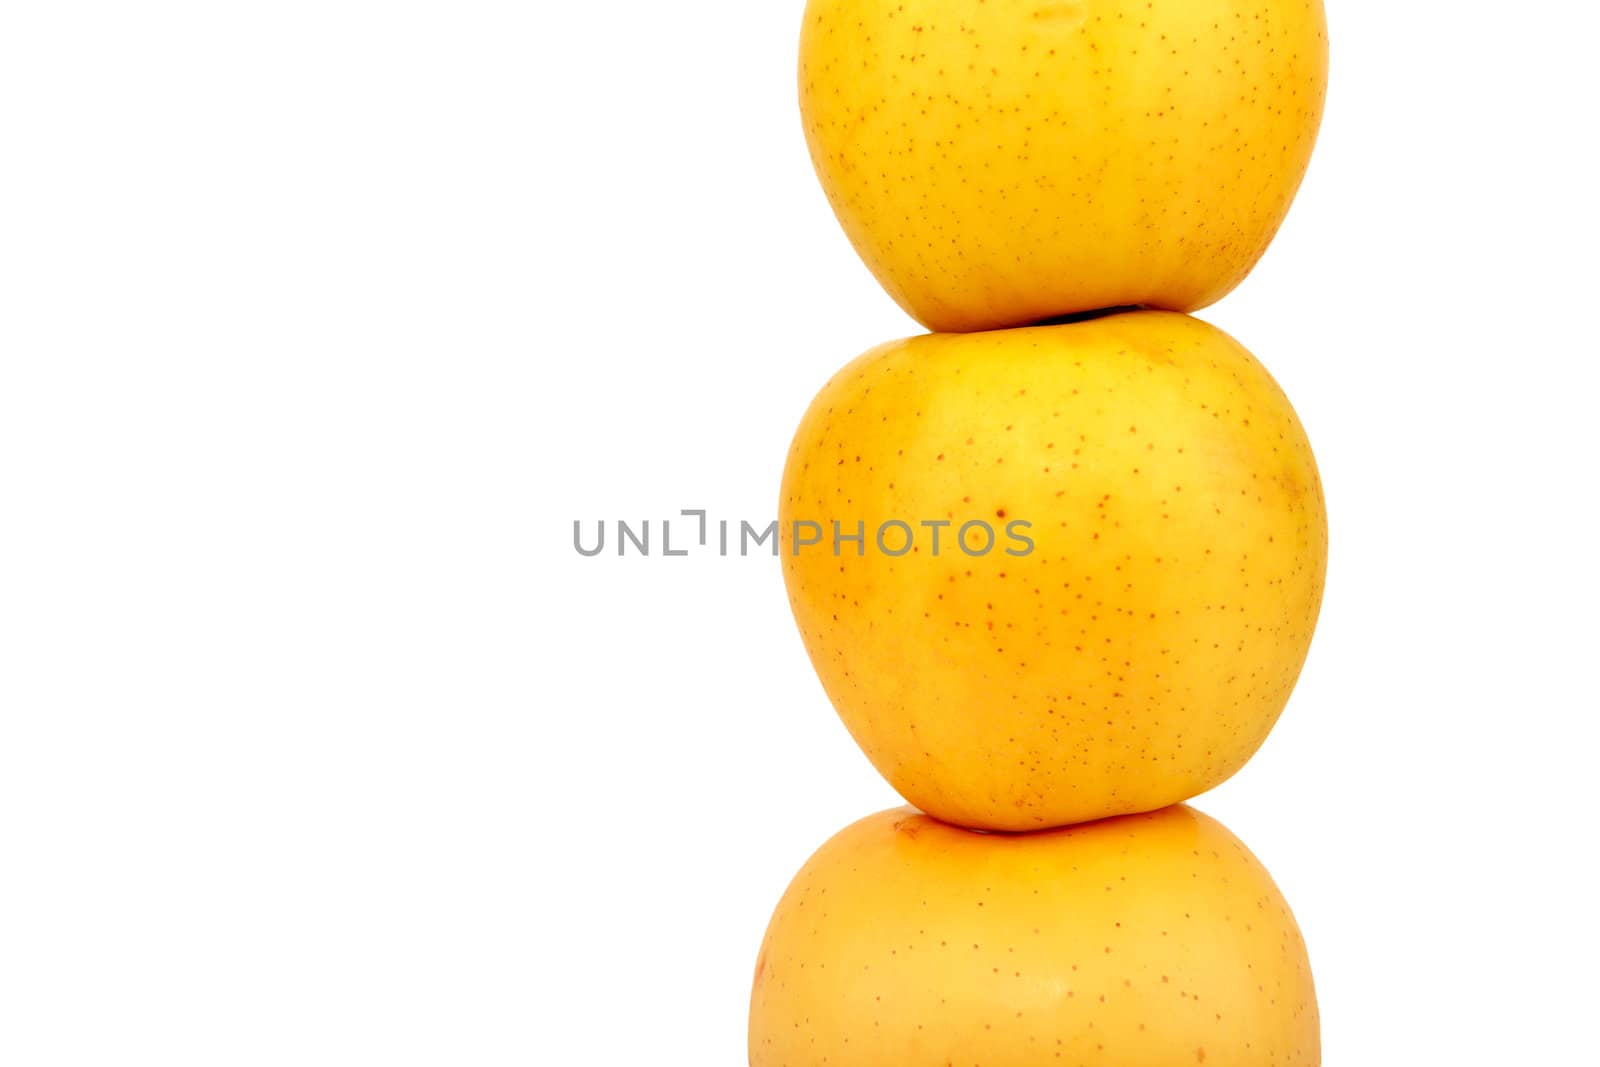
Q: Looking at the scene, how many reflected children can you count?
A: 0